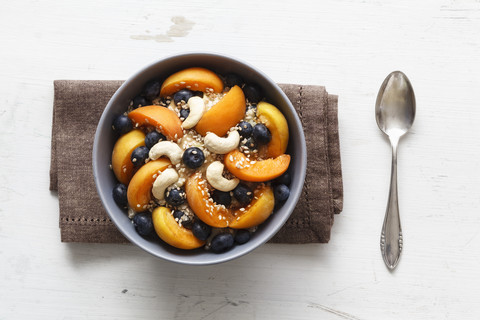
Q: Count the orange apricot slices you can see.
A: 10